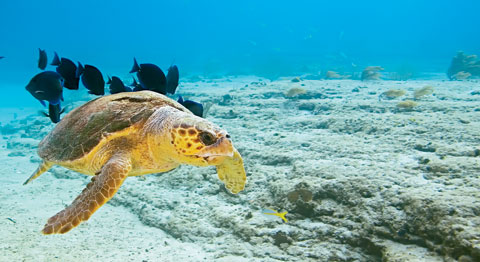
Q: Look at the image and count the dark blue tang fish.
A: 10